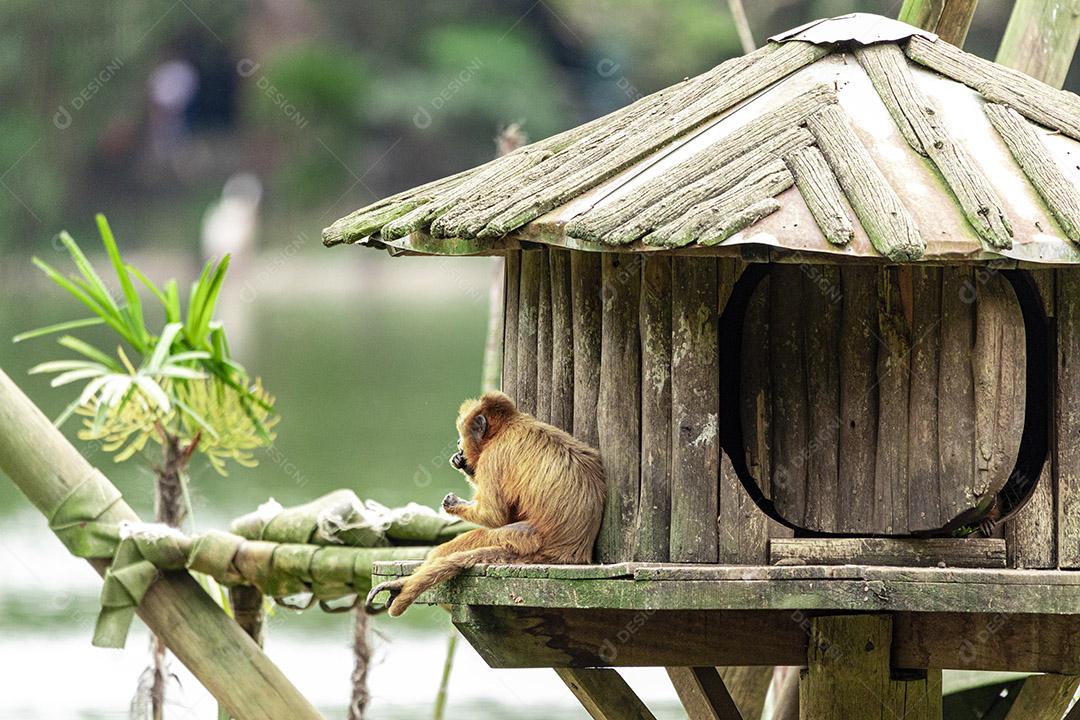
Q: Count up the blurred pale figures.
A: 2